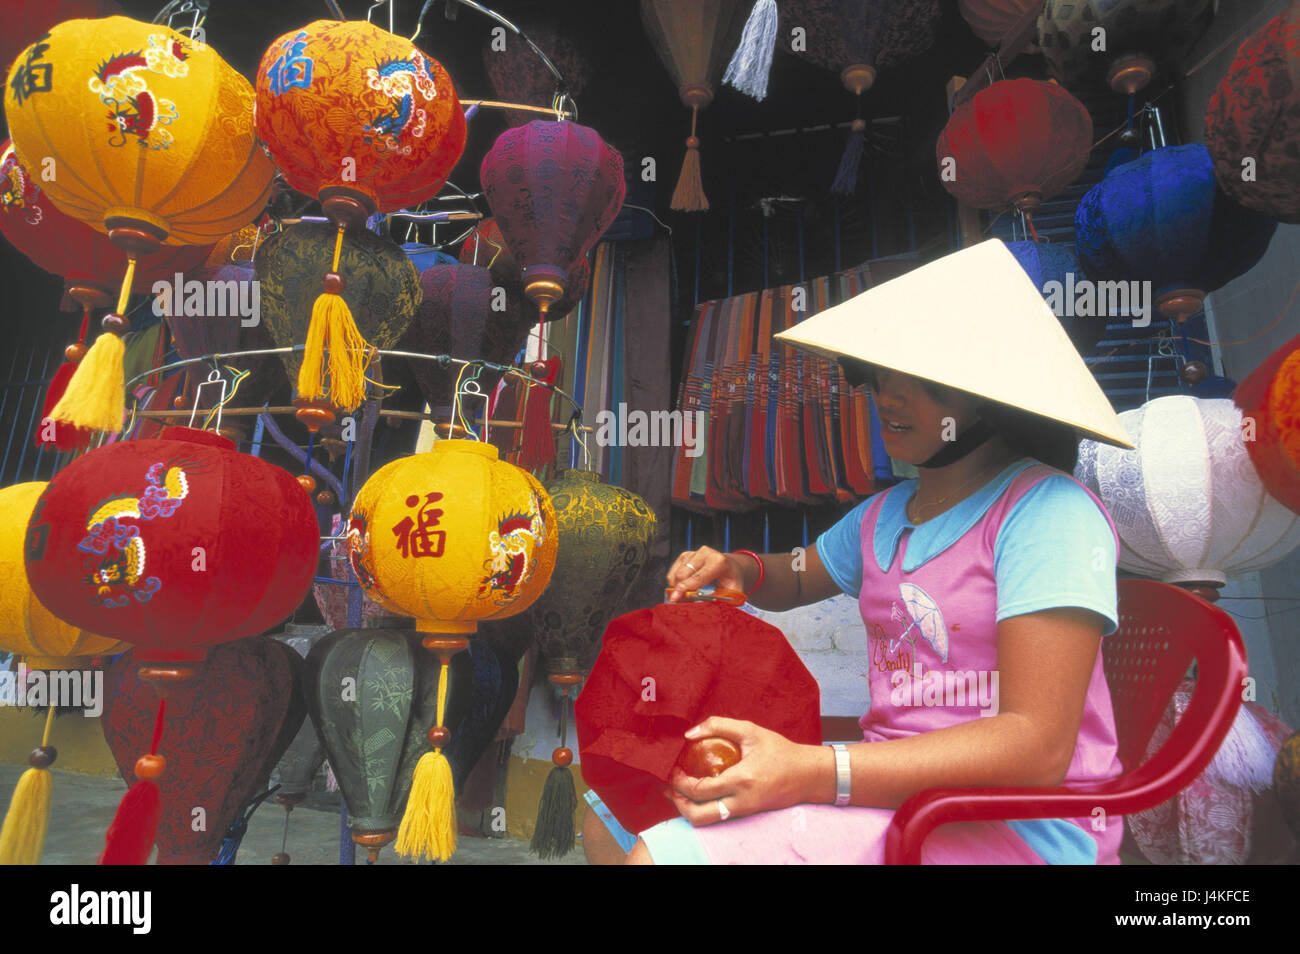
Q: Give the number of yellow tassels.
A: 4